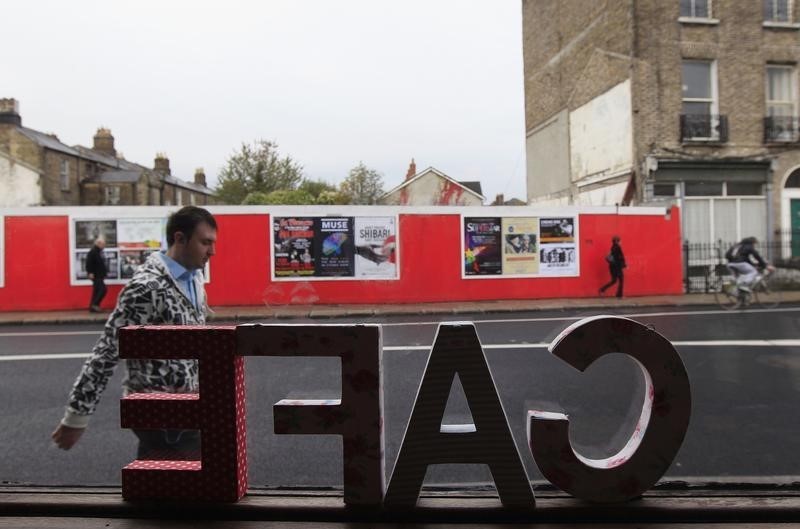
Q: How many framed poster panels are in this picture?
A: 3